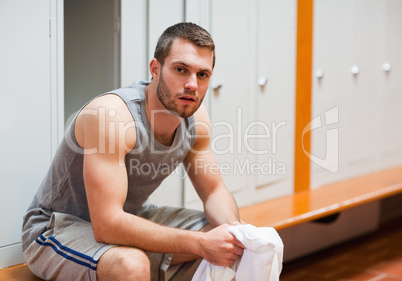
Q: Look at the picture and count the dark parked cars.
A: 0